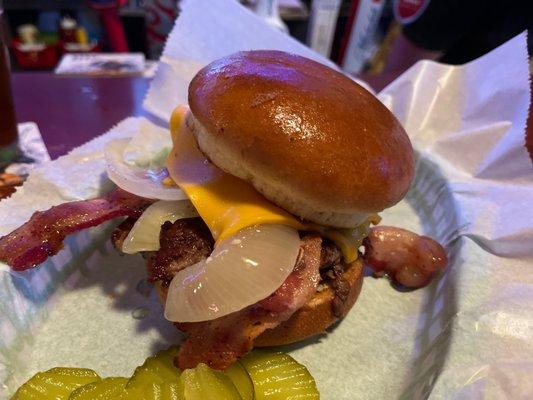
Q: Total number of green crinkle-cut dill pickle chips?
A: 6